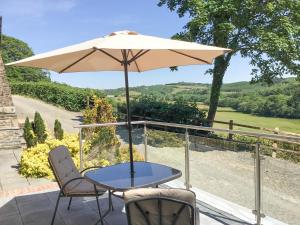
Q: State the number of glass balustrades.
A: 4